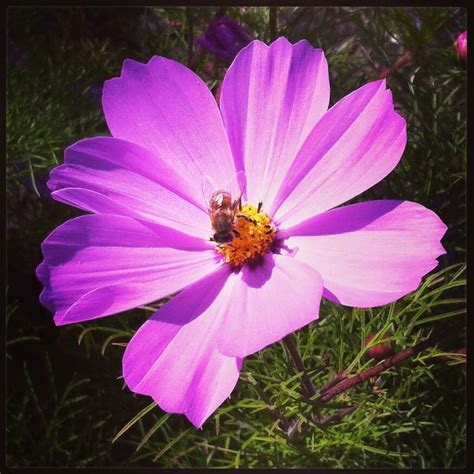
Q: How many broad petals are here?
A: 8